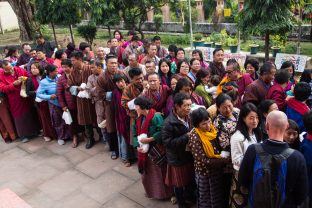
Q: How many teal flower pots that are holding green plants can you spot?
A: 6